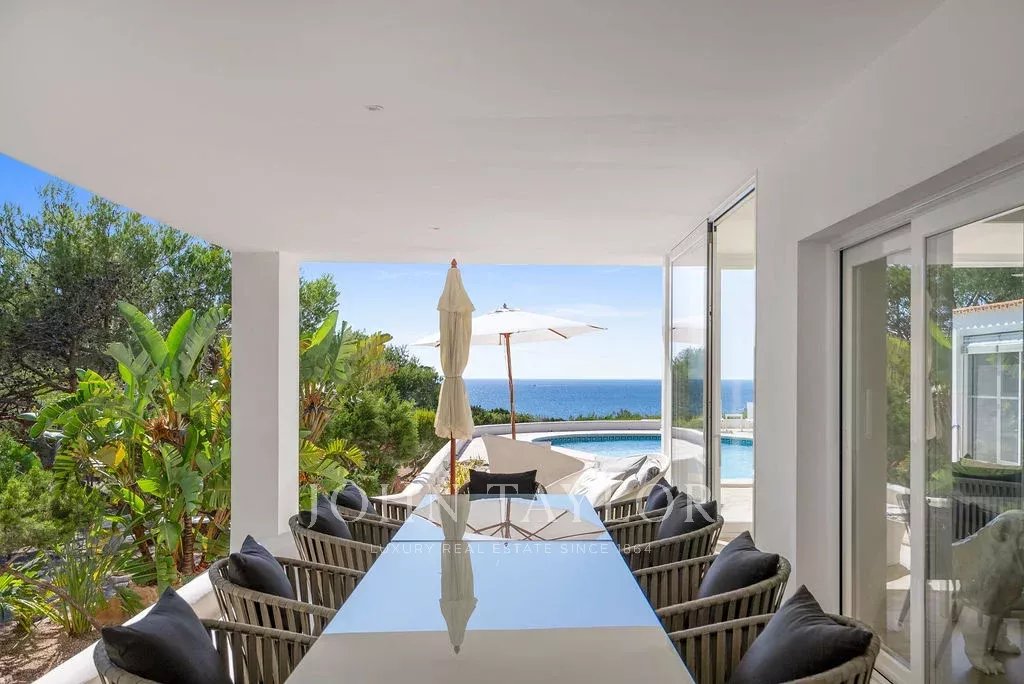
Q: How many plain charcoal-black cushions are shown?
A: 9